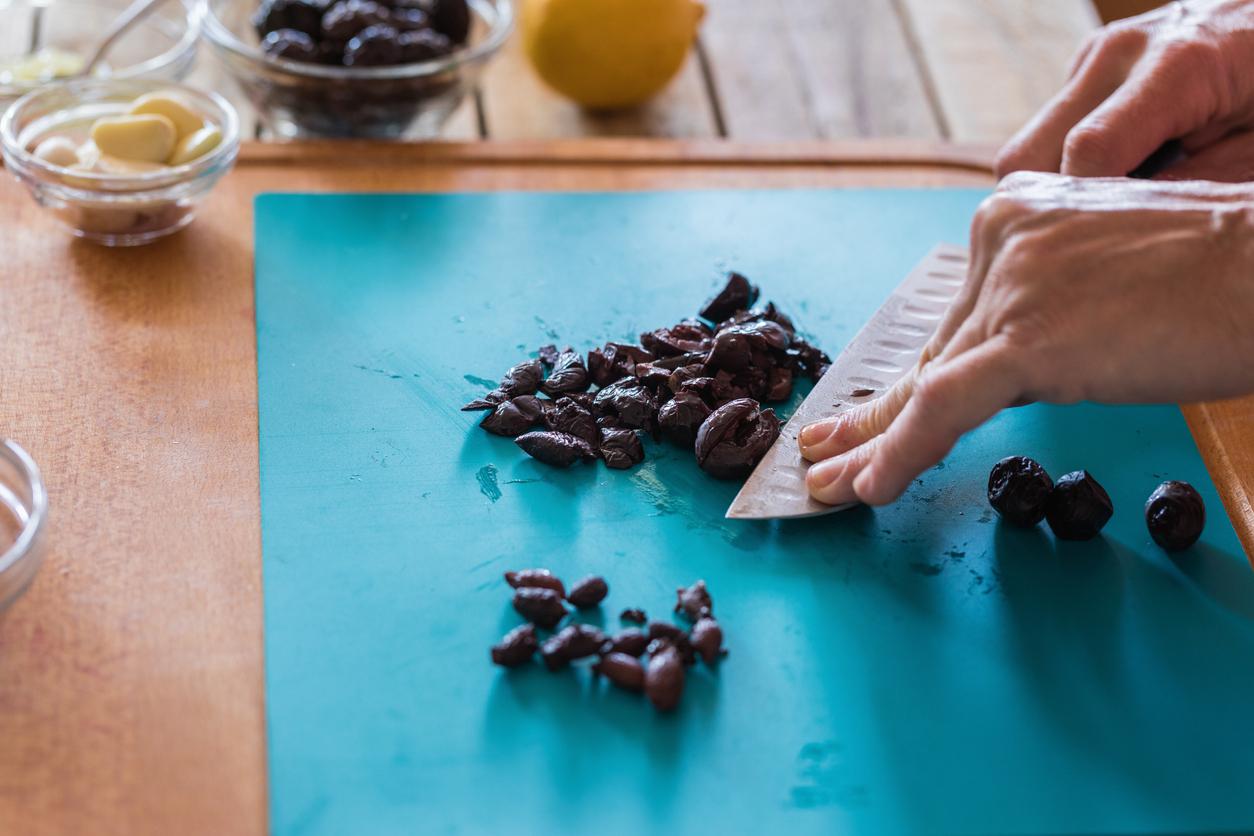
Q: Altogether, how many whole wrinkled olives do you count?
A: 3